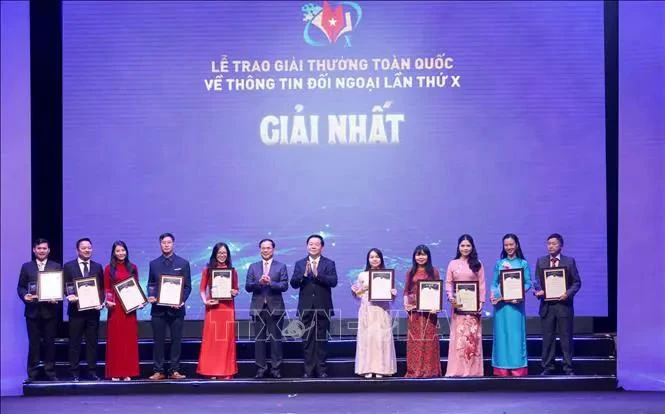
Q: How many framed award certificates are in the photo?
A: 10